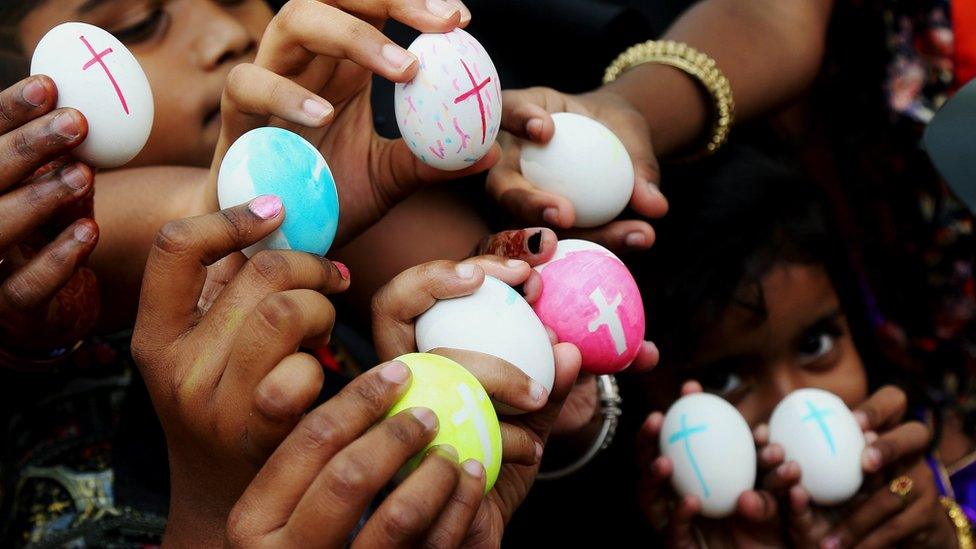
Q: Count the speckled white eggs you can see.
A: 1